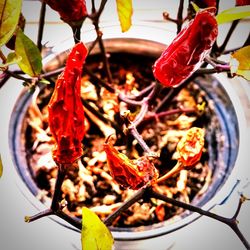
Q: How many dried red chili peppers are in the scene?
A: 5